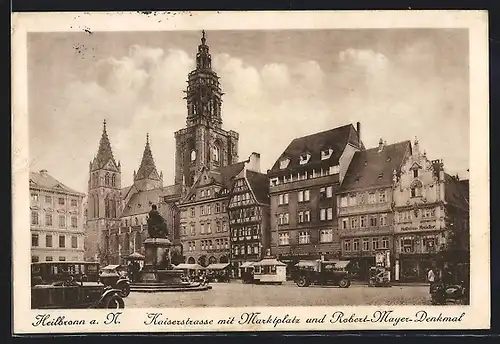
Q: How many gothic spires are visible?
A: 3